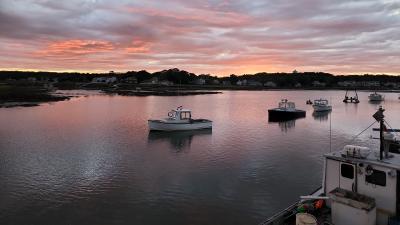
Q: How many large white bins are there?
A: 1